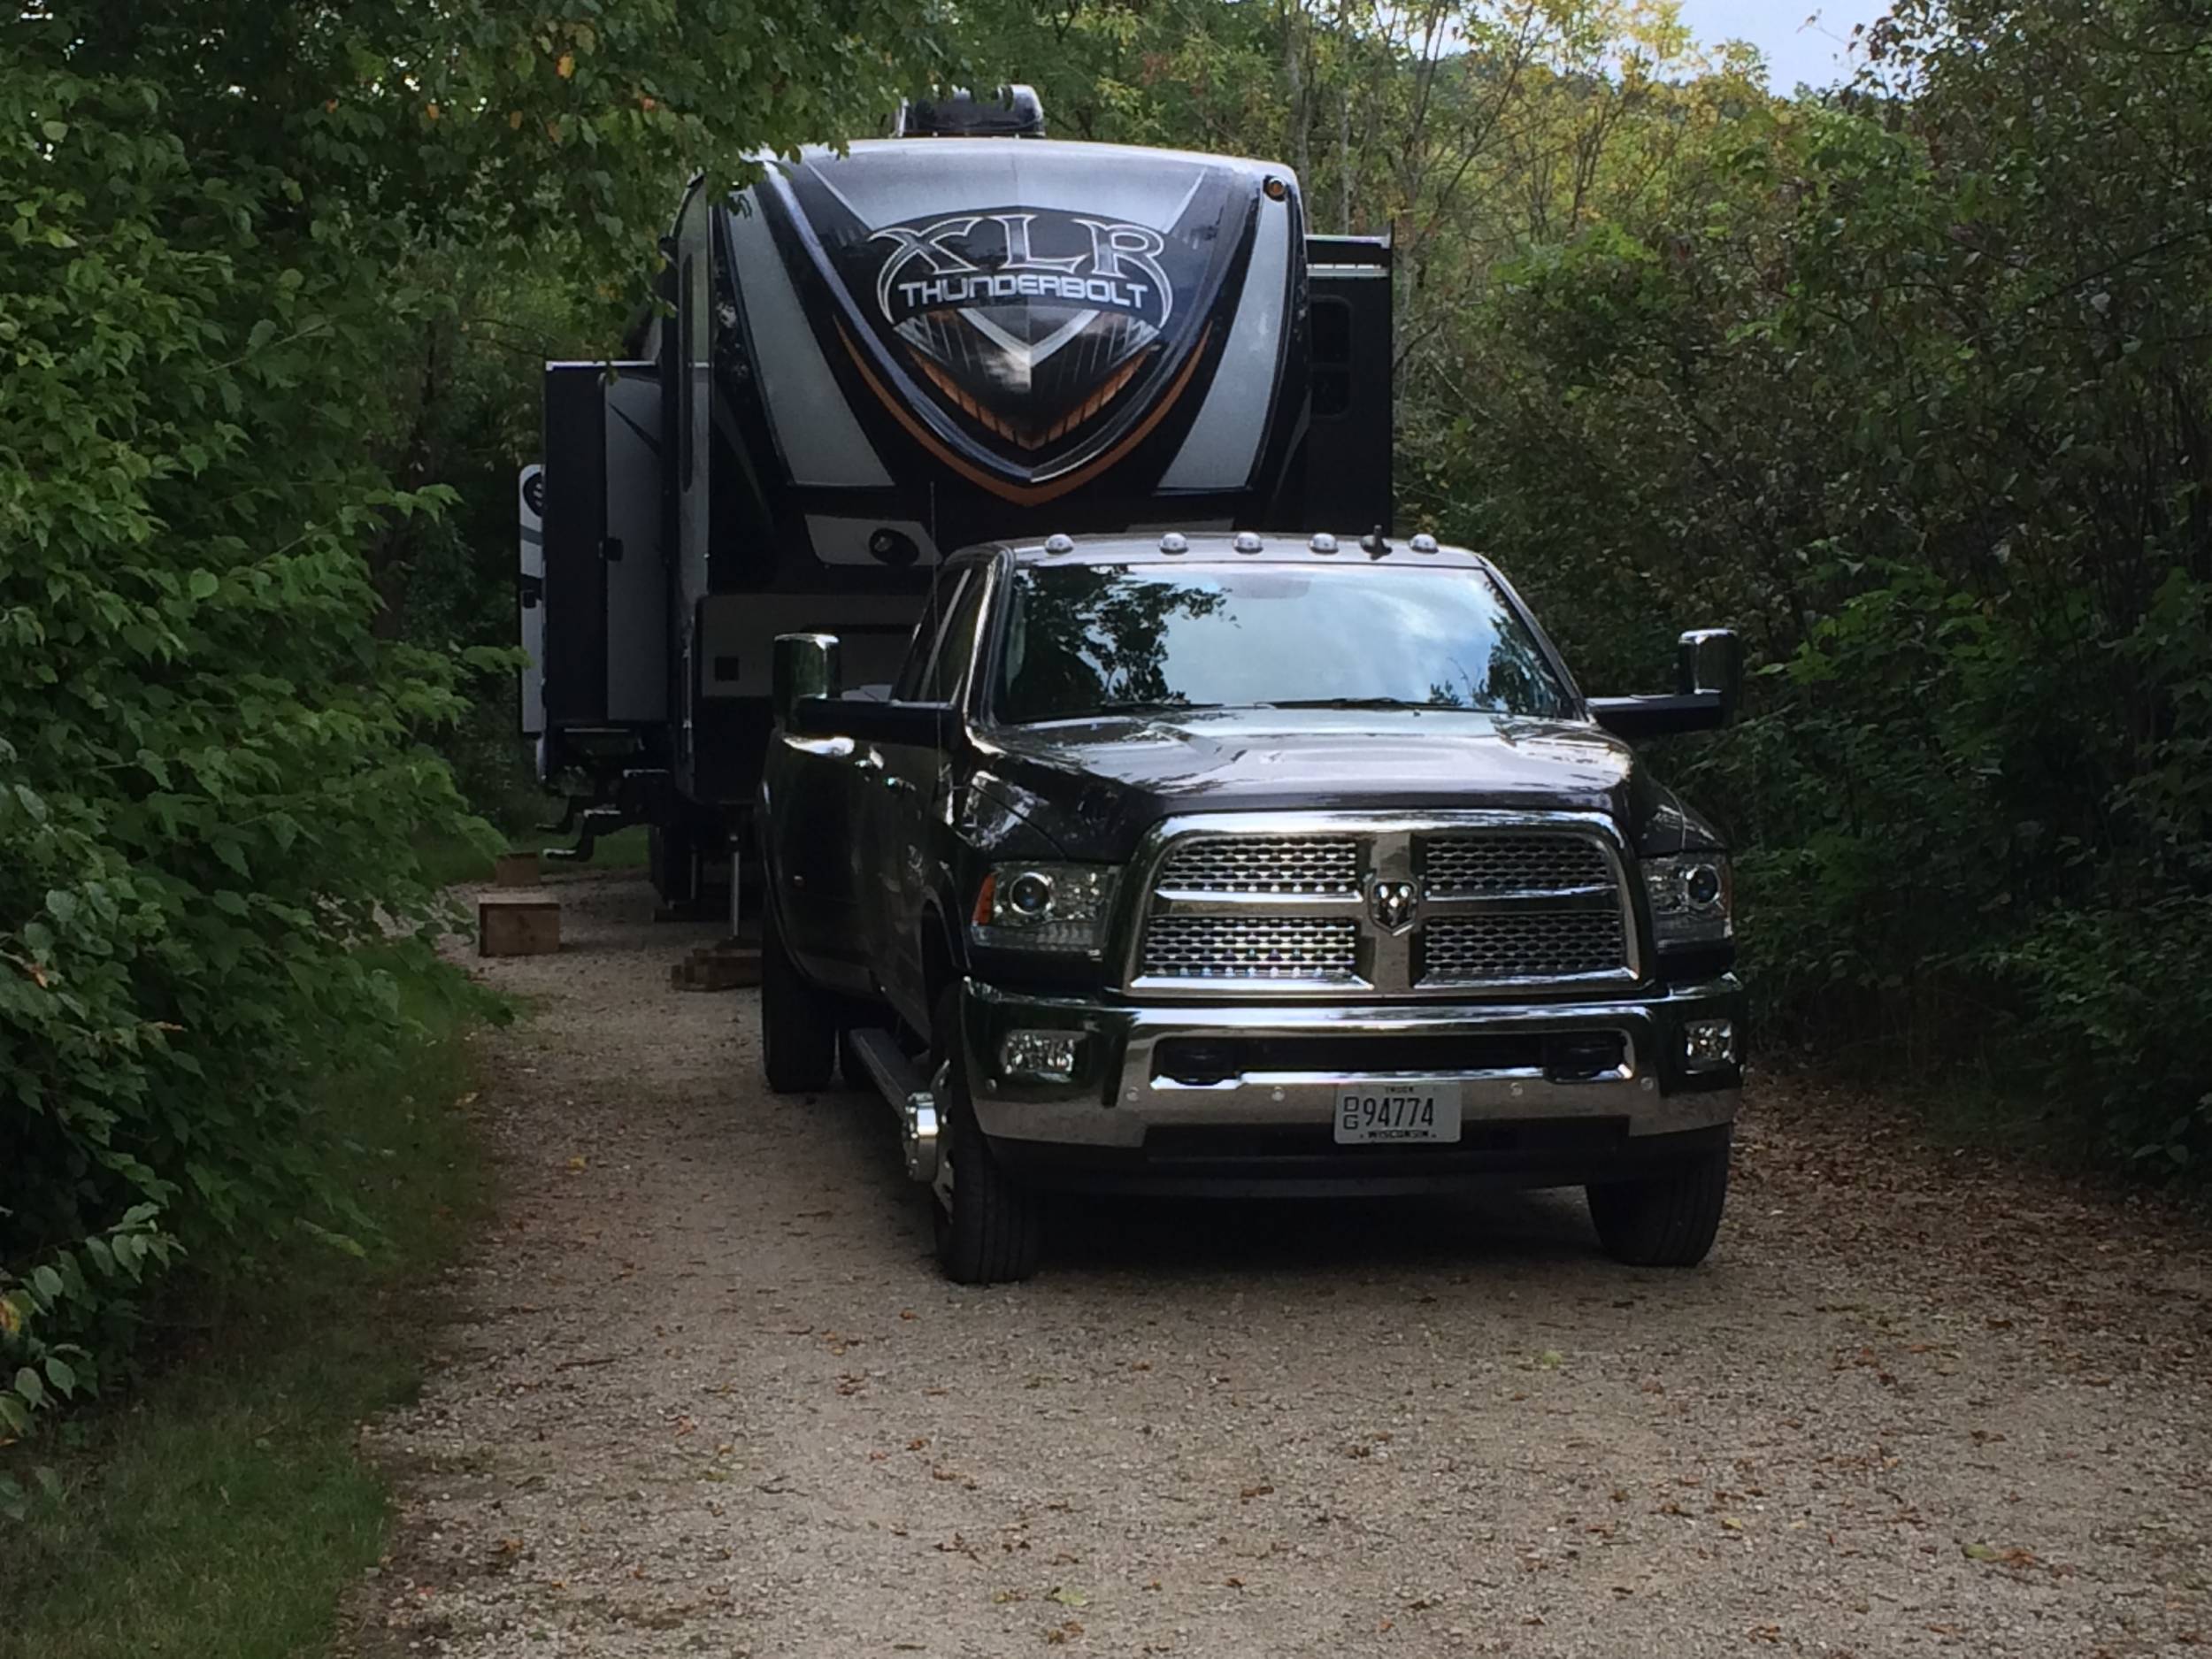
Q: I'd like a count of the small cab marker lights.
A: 5